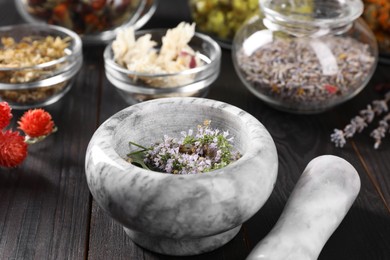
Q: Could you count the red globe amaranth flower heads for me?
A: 3